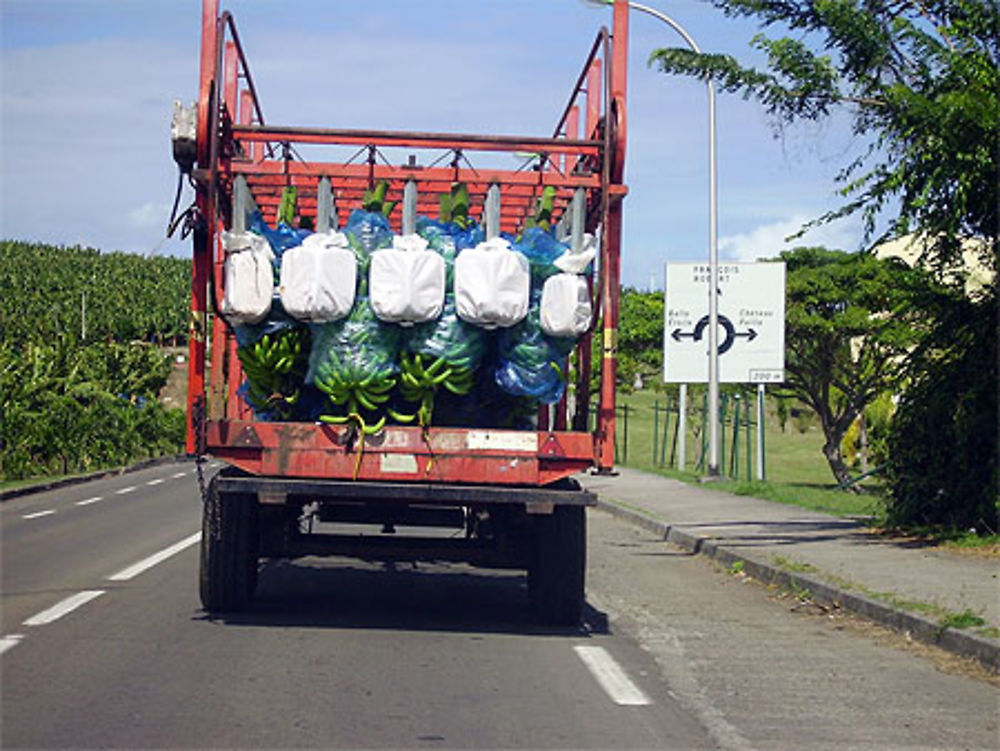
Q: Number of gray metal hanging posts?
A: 5